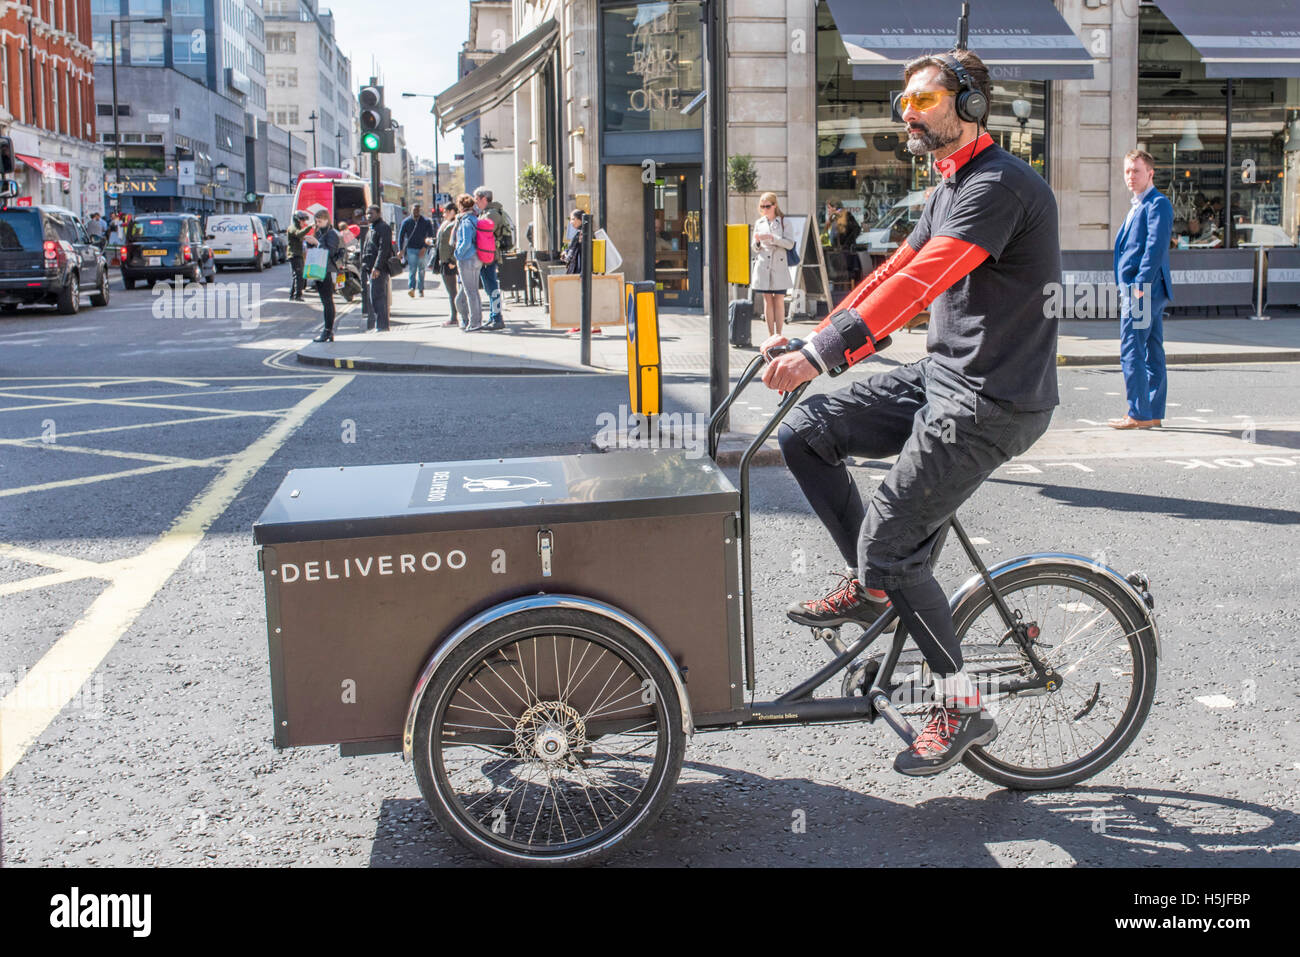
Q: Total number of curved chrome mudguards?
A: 2